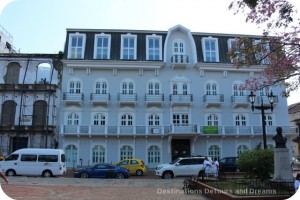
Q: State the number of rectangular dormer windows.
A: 7